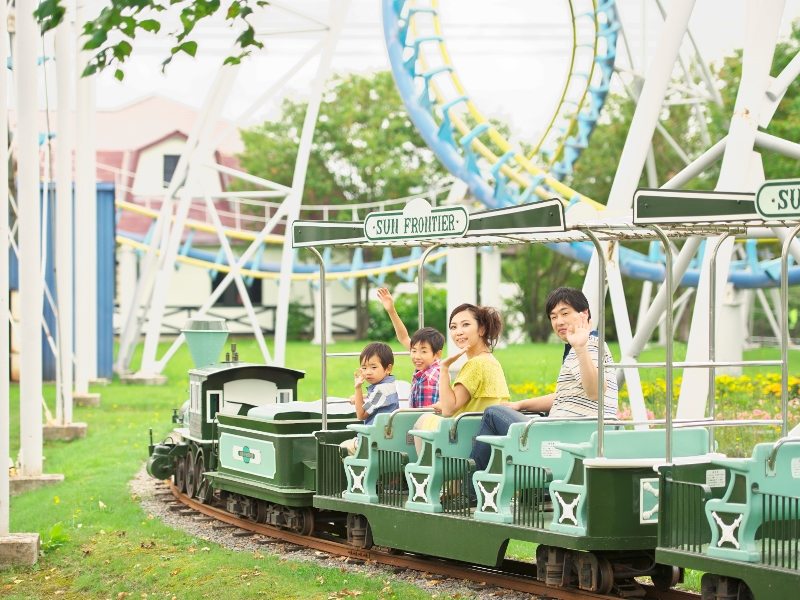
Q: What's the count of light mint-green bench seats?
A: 5